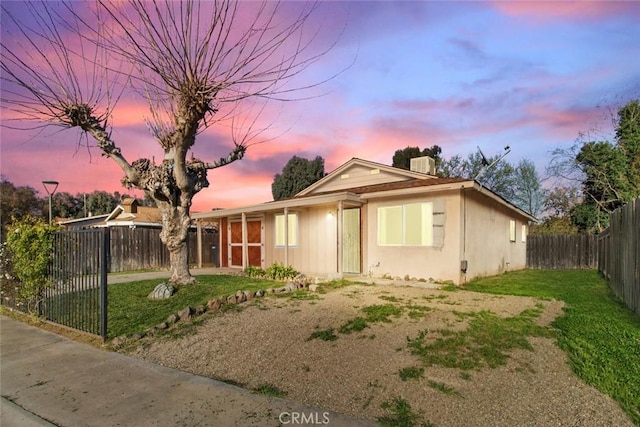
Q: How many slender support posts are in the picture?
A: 4